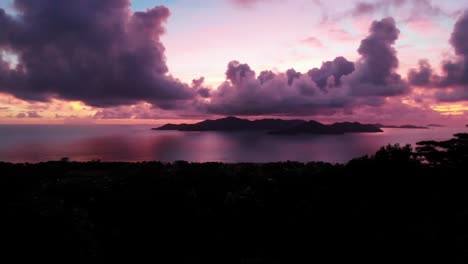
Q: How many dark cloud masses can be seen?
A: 3